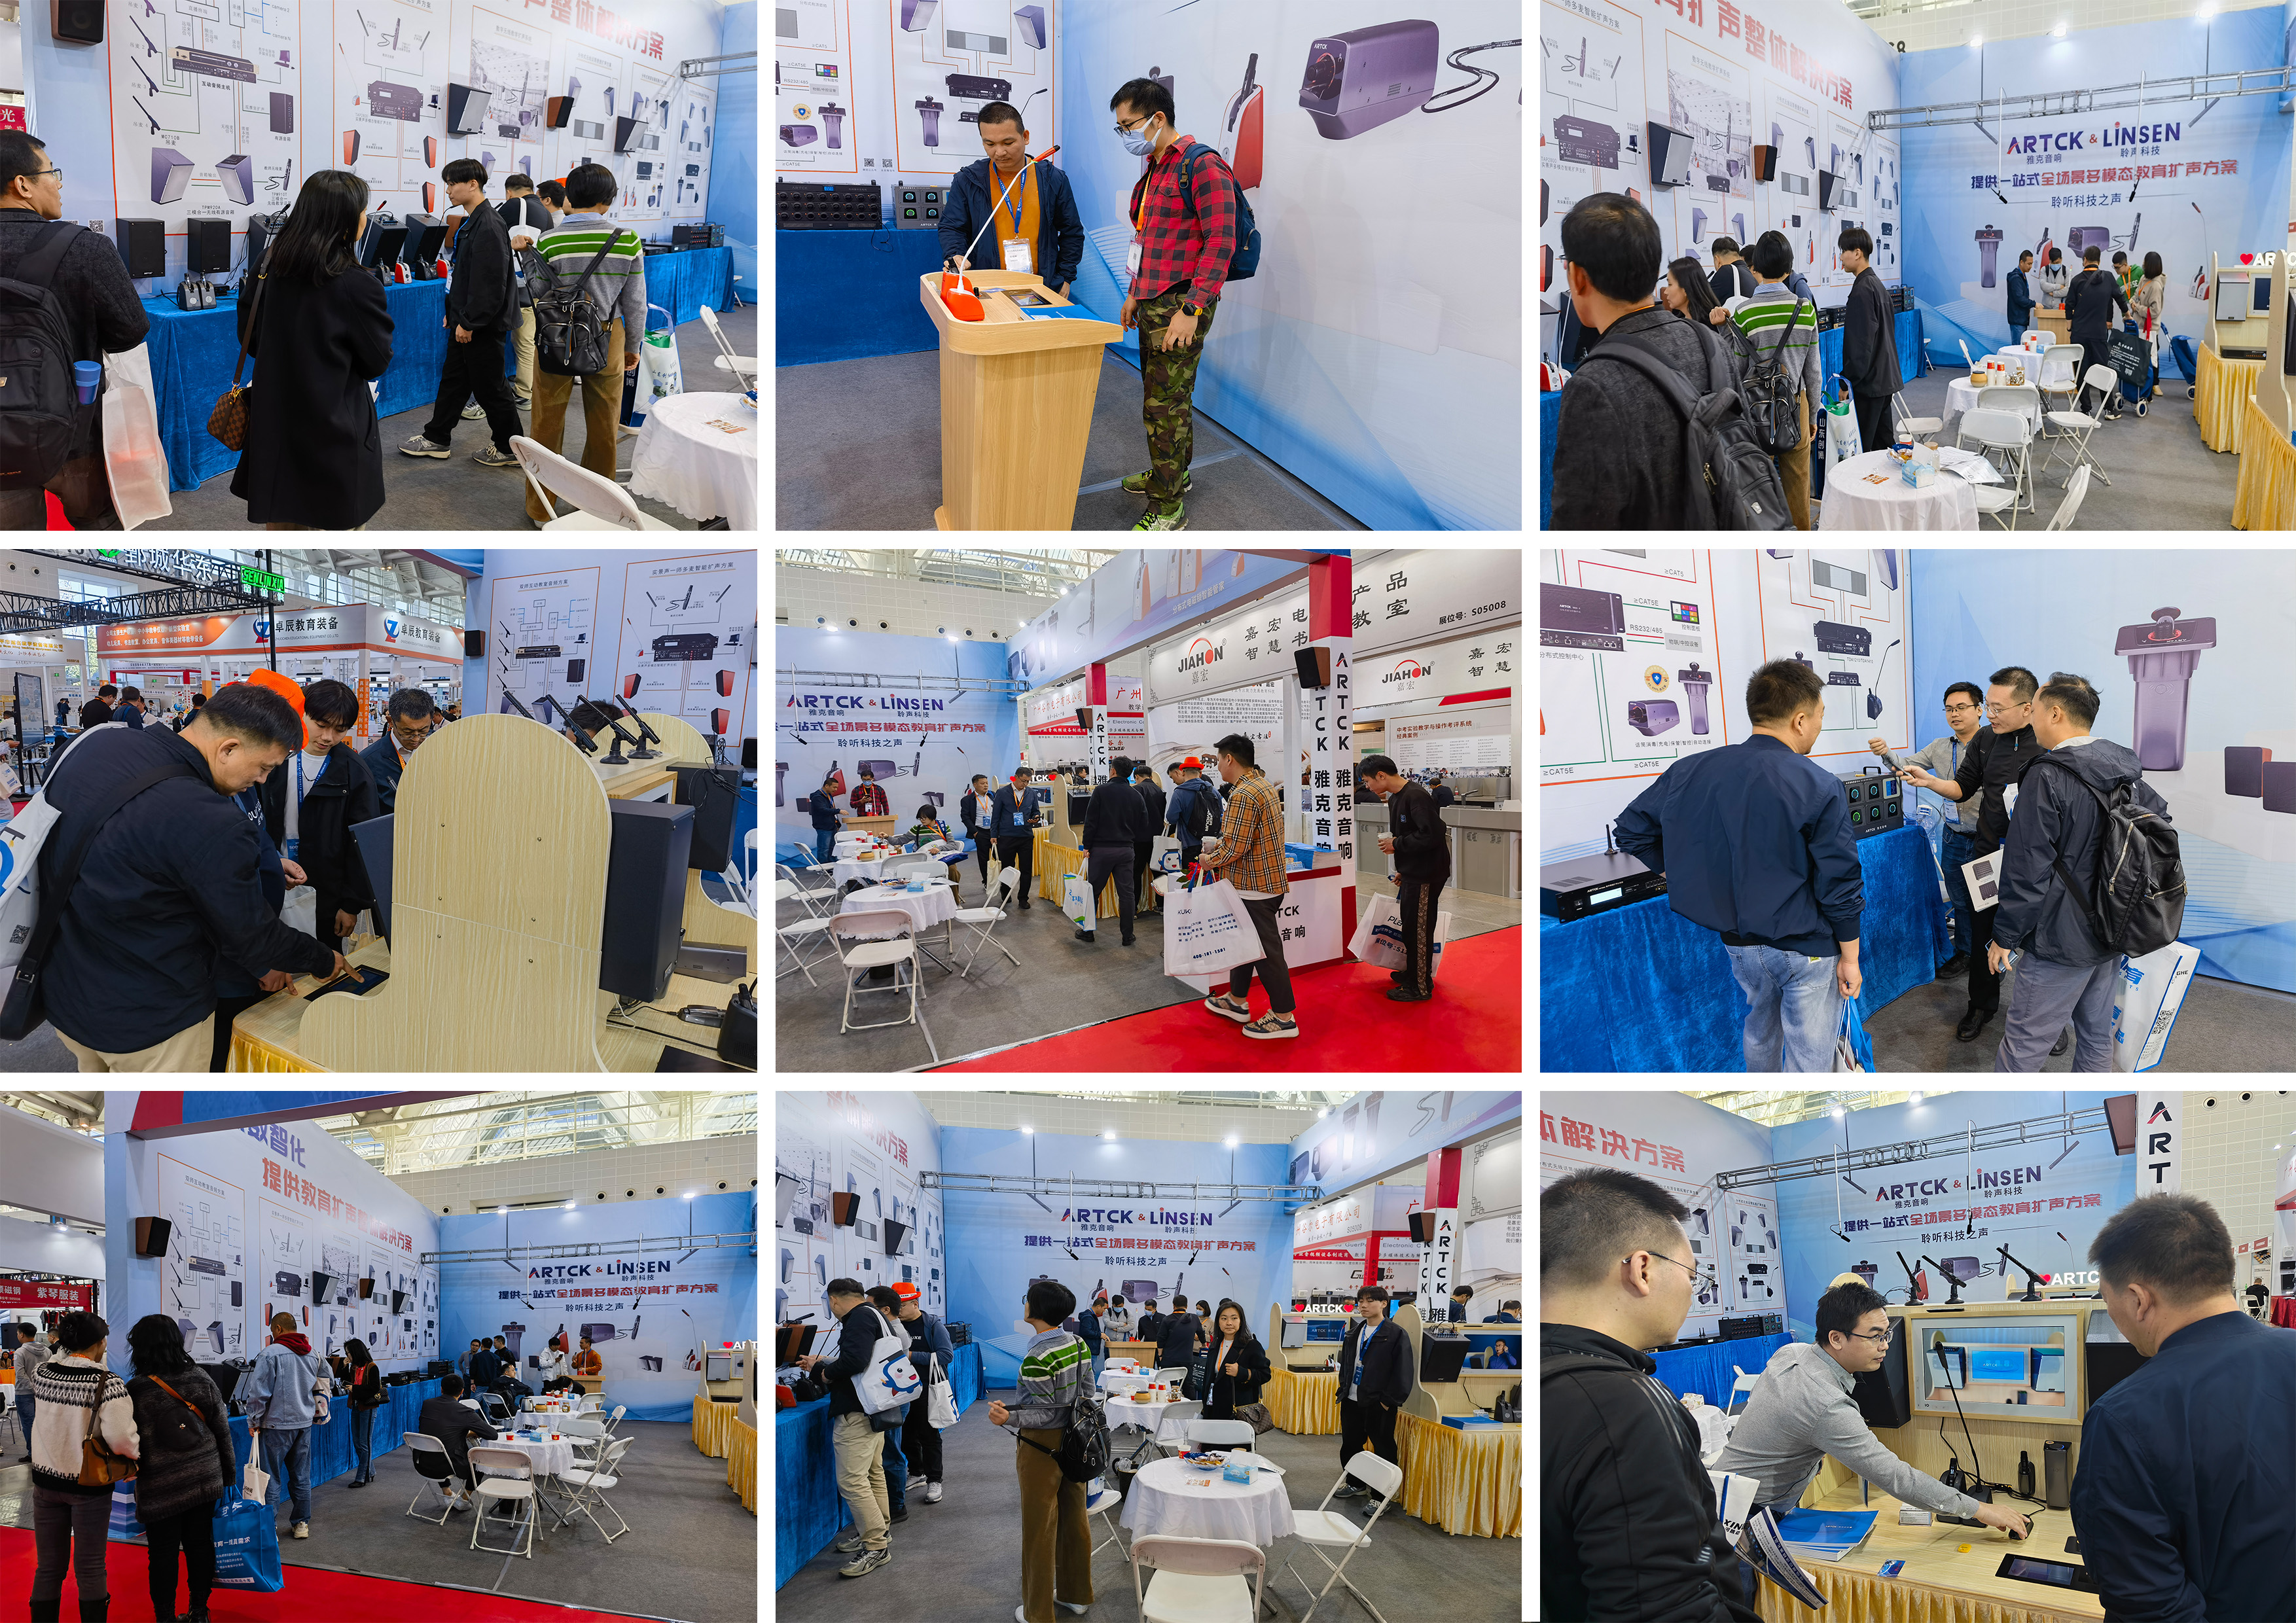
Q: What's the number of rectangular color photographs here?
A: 9